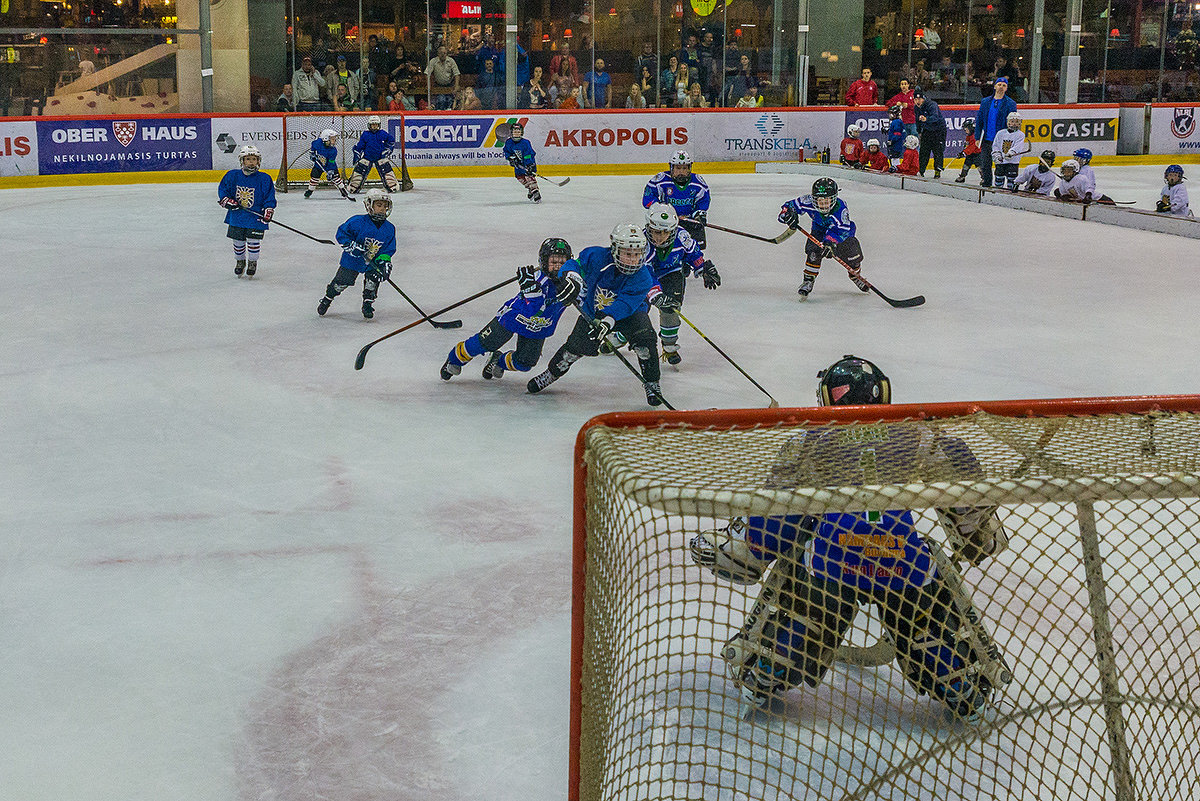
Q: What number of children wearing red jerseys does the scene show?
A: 4